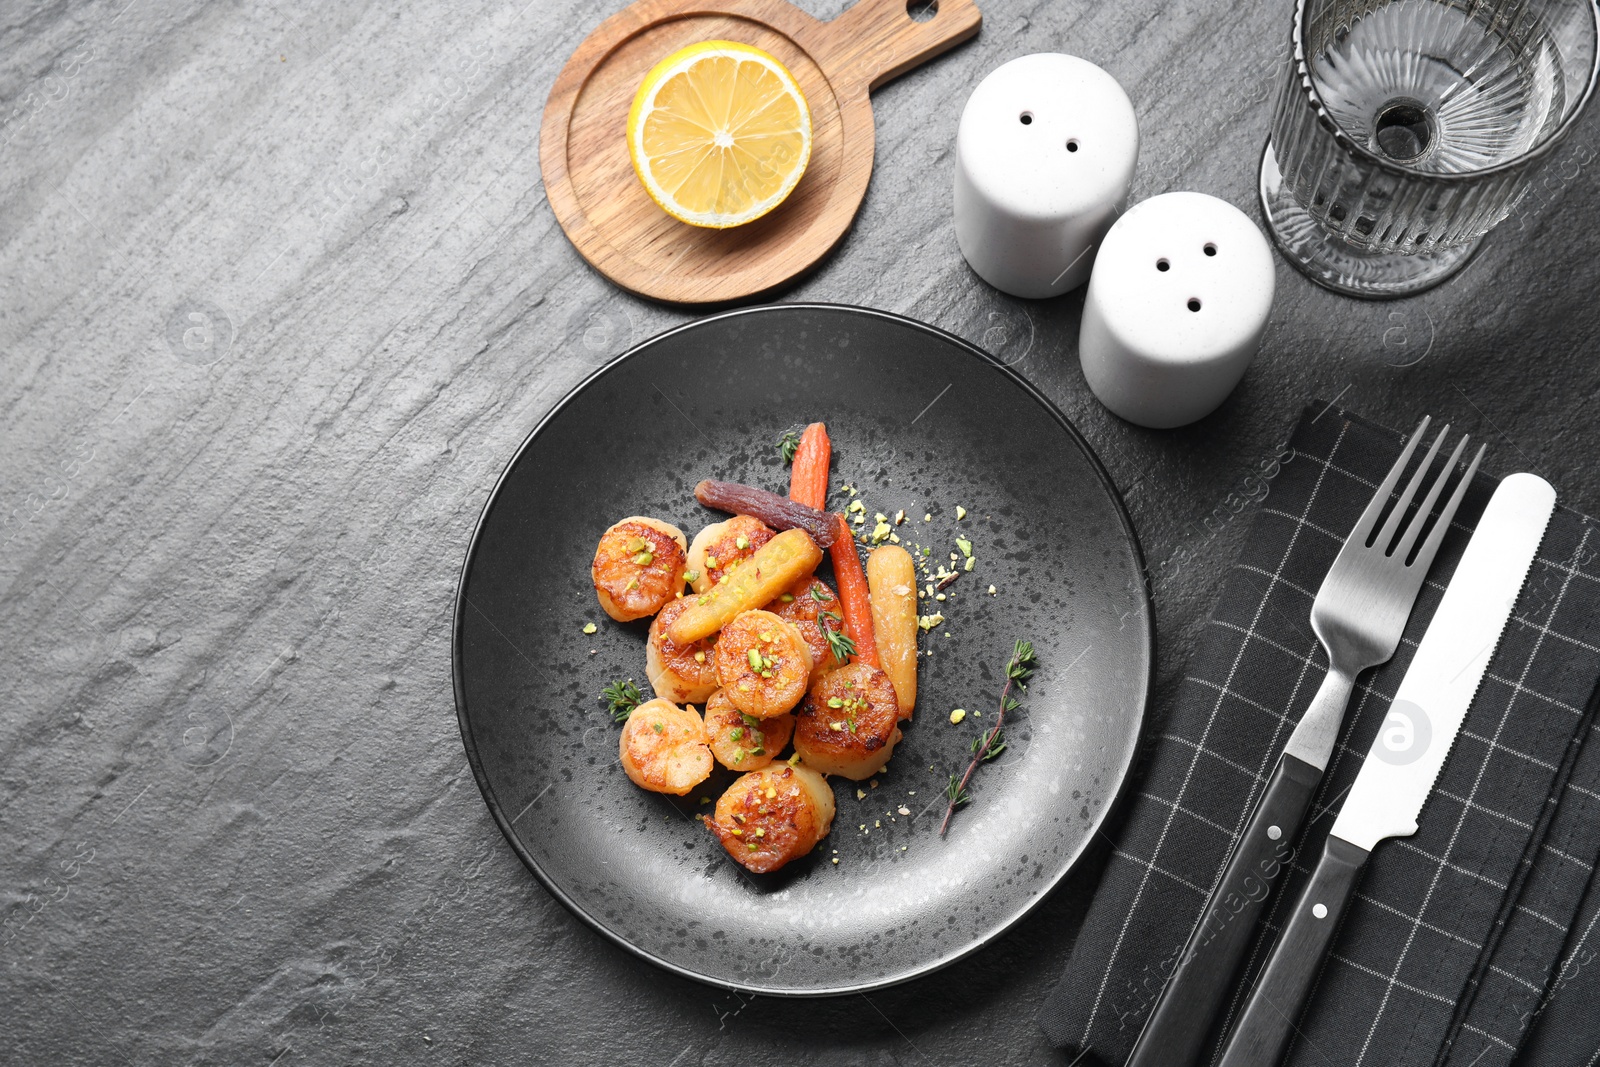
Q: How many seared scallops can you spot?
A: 9